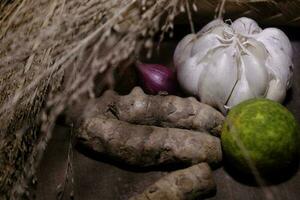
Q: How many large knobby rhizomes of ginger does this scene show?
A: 3